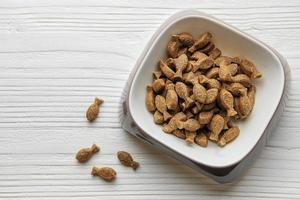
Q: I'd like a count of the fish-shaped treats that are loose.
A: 4